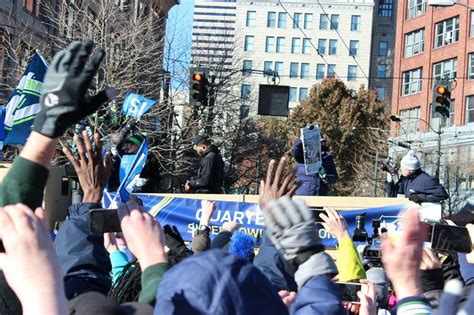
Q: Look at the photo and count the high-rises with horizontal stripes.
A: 1